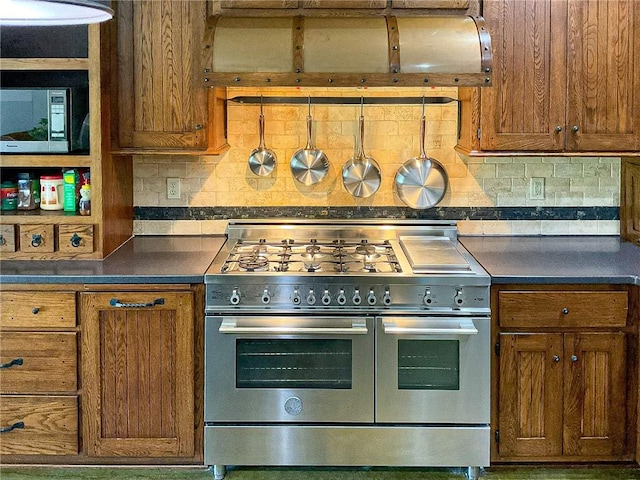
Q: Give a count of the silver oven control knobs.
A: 11